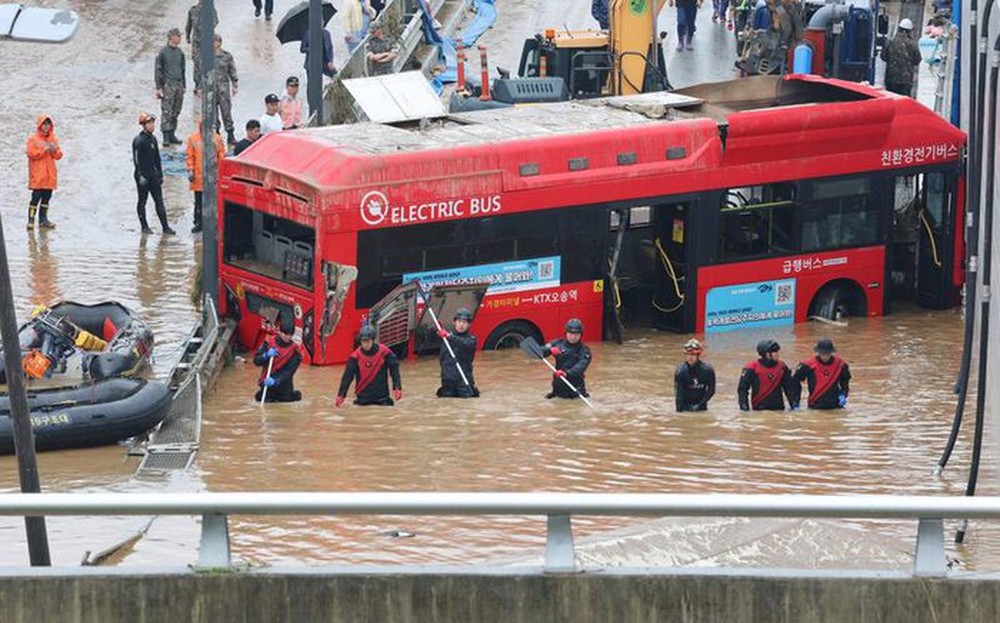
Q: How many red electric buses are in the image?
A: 1